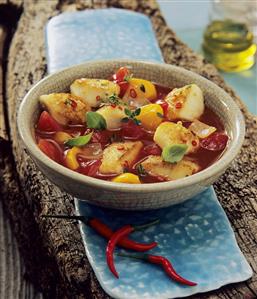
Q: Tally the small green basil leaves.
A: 3